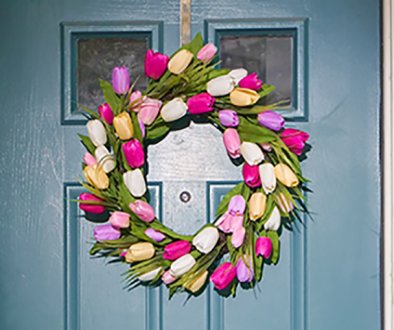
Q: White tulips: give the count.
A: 12